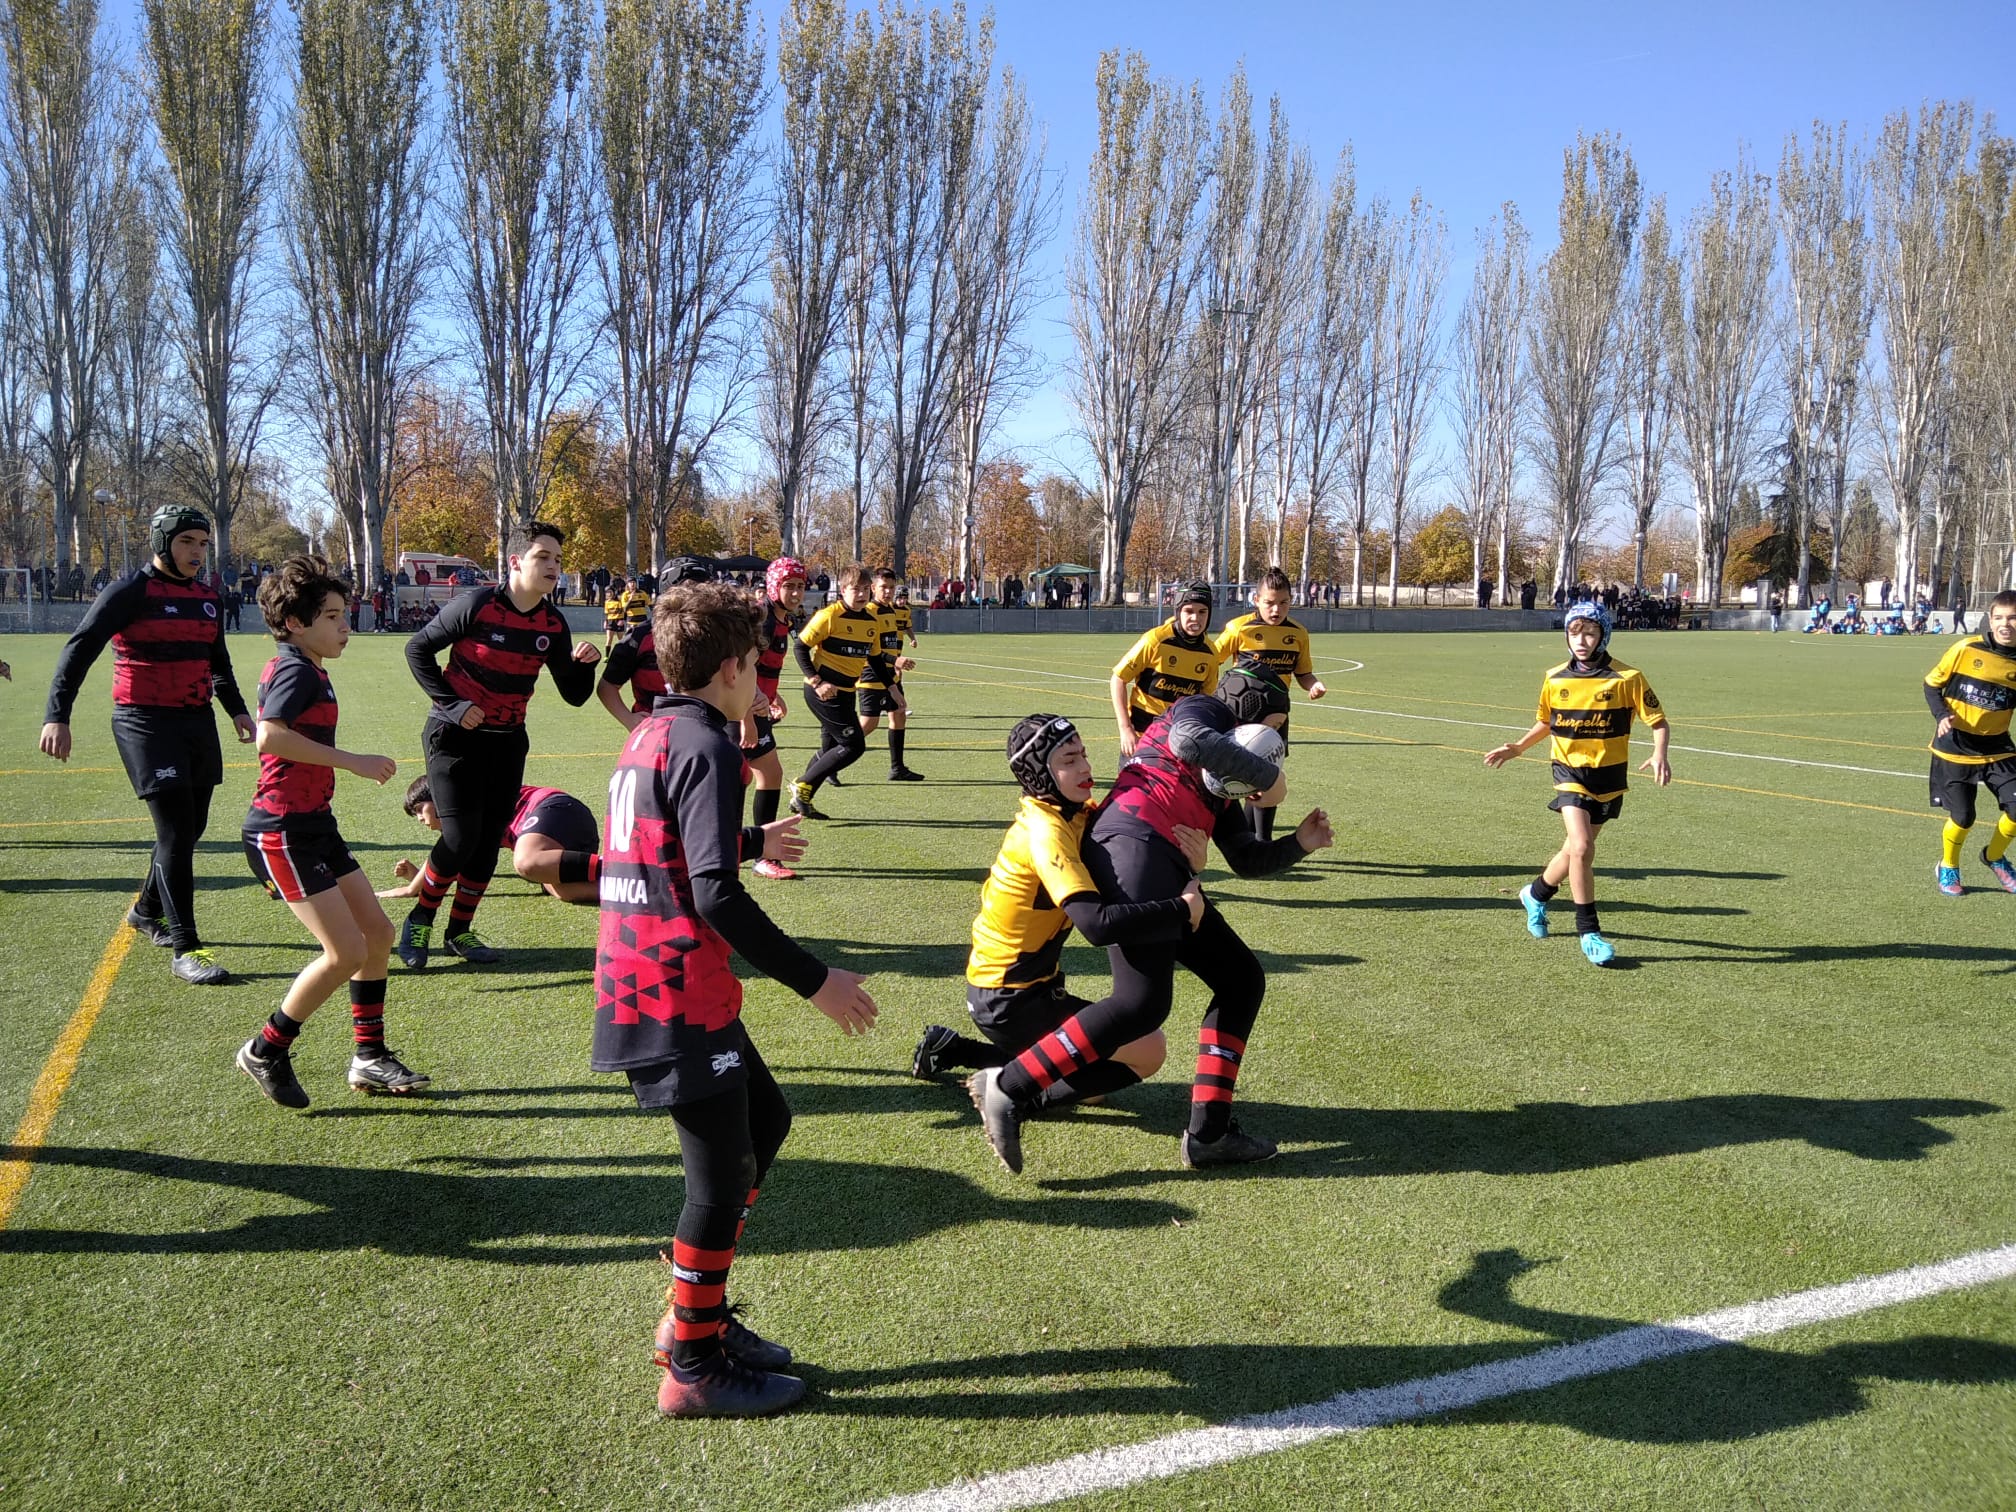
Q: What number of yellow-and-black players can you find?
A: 10